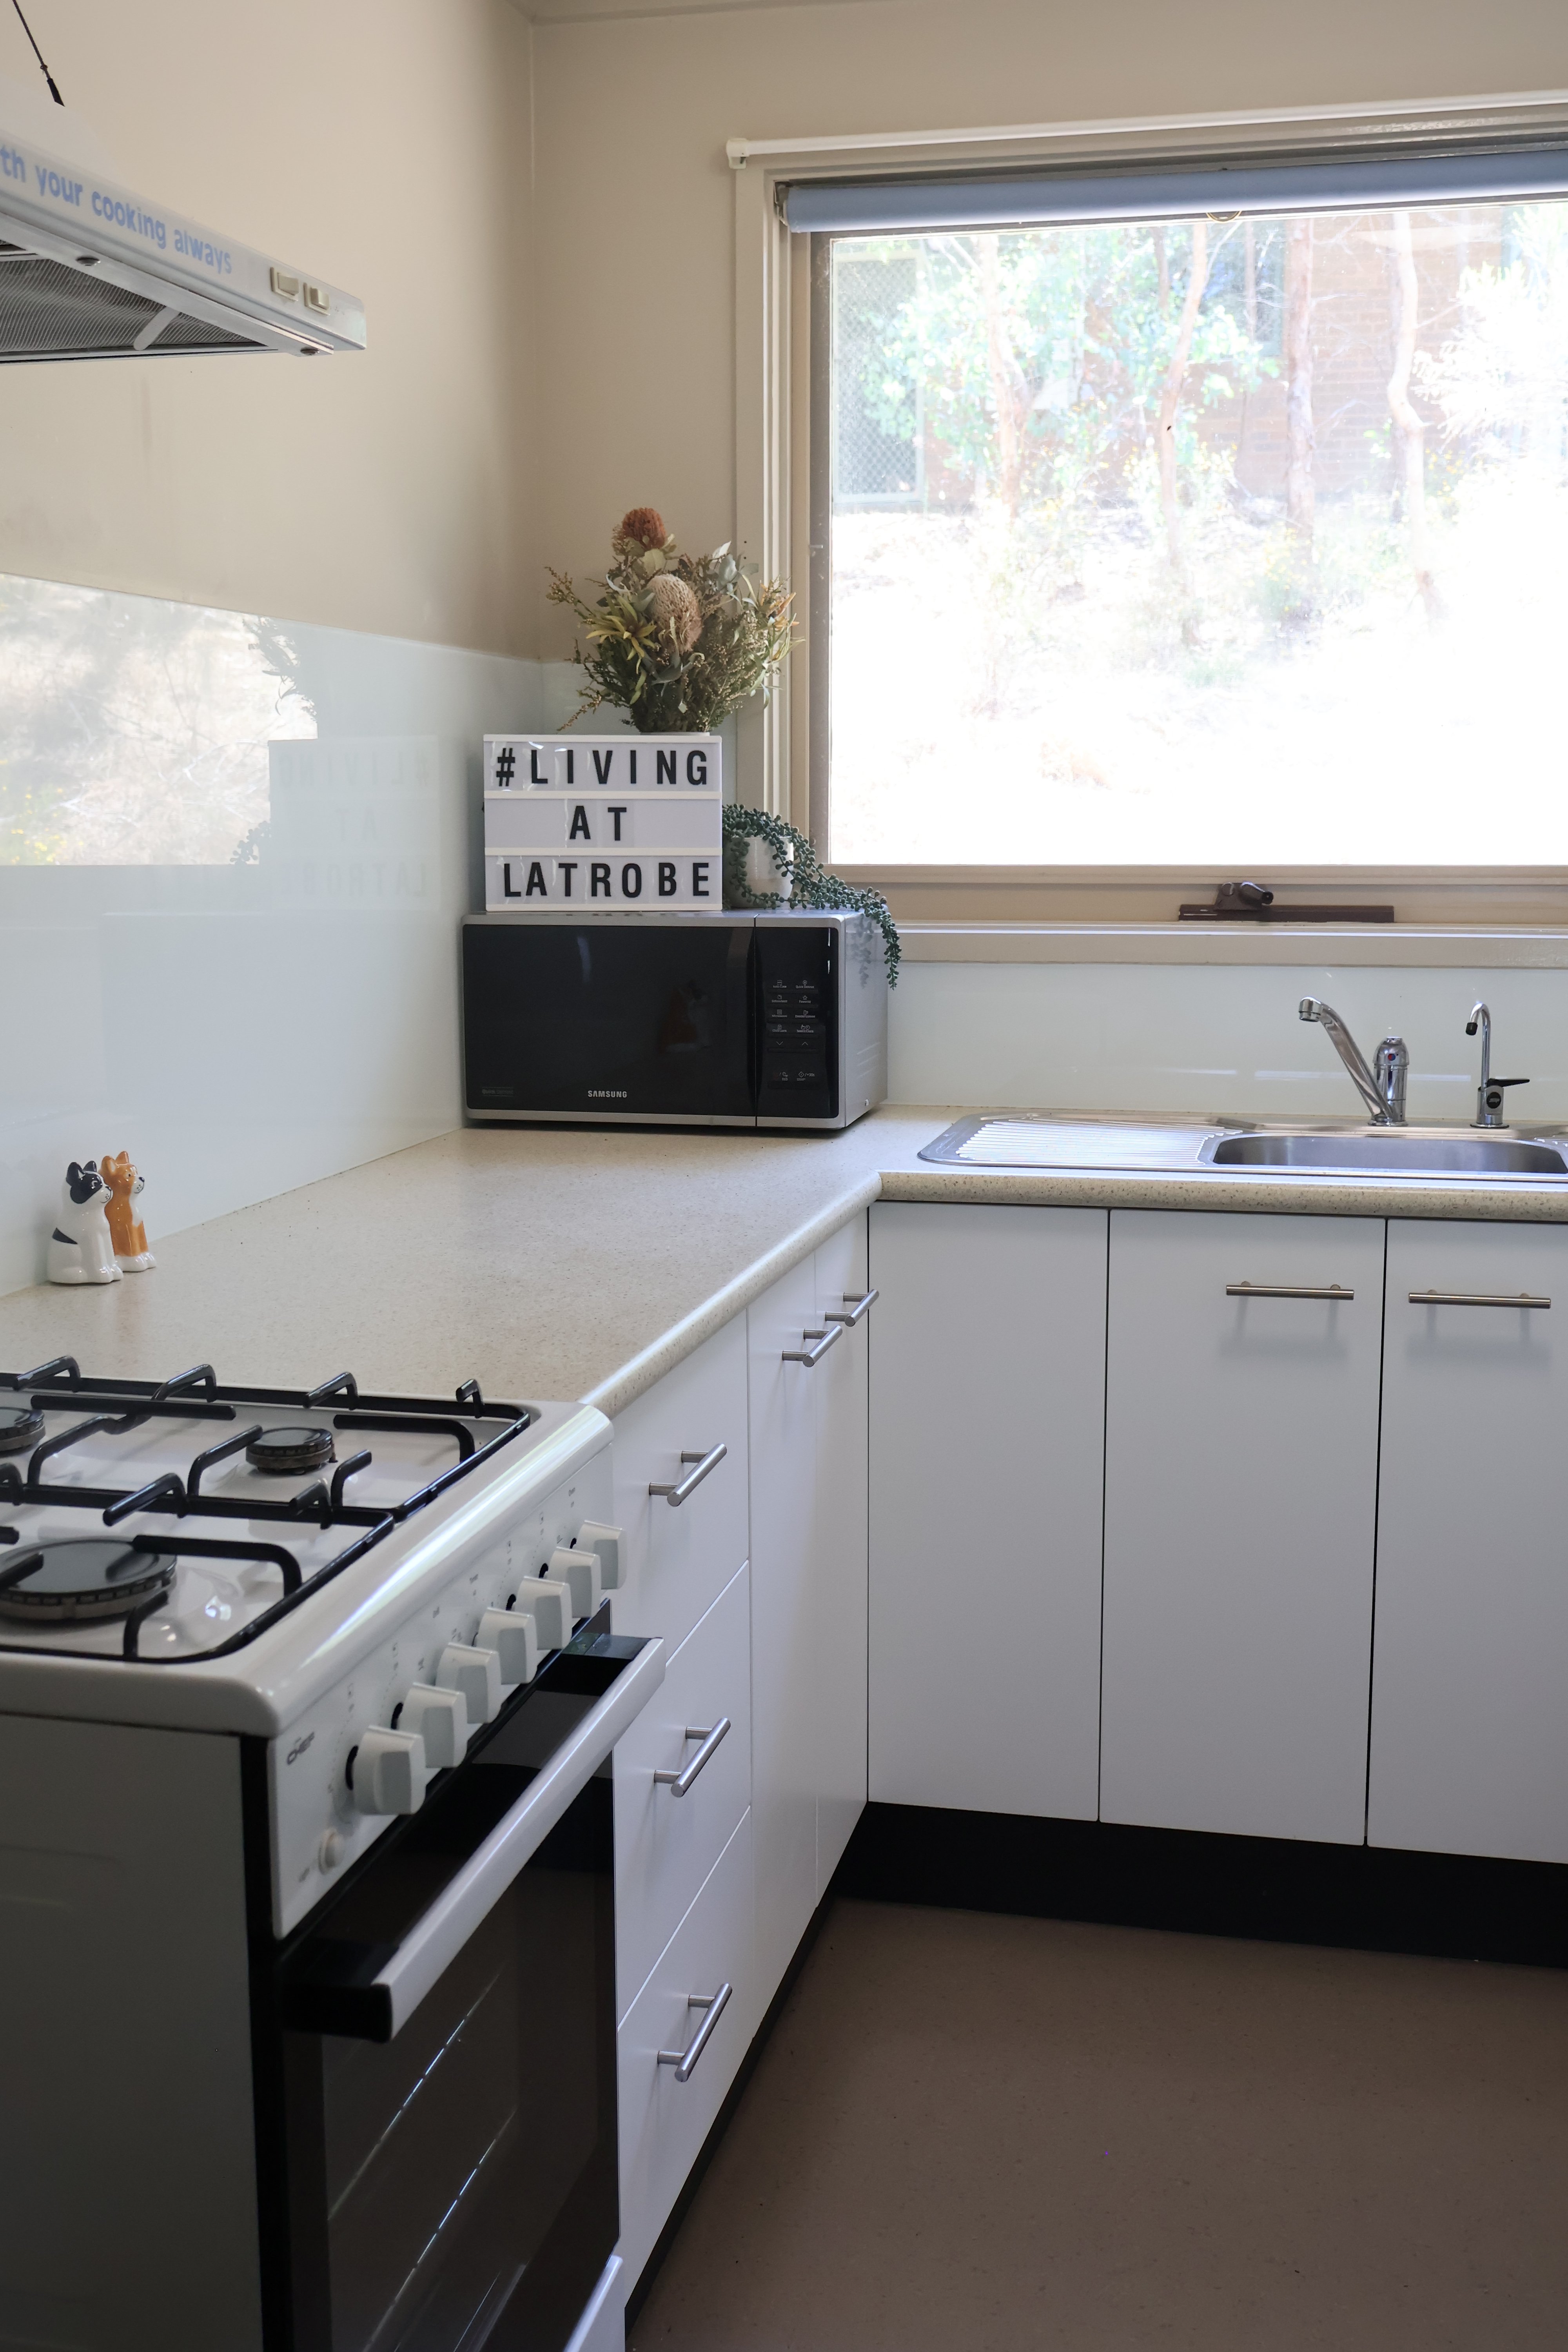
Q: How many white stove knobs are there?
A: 7